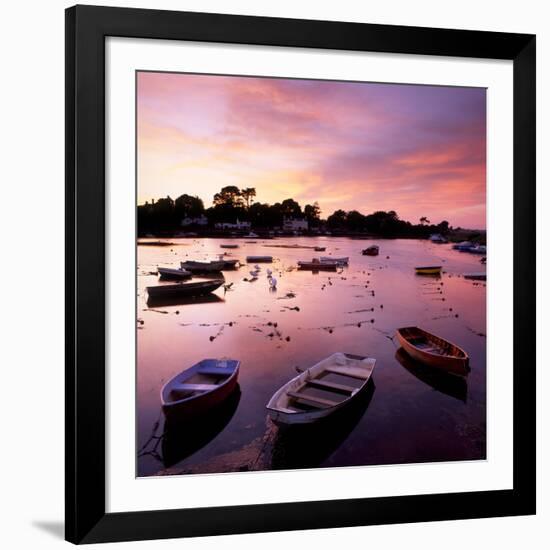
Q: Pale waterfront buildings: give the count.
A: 3